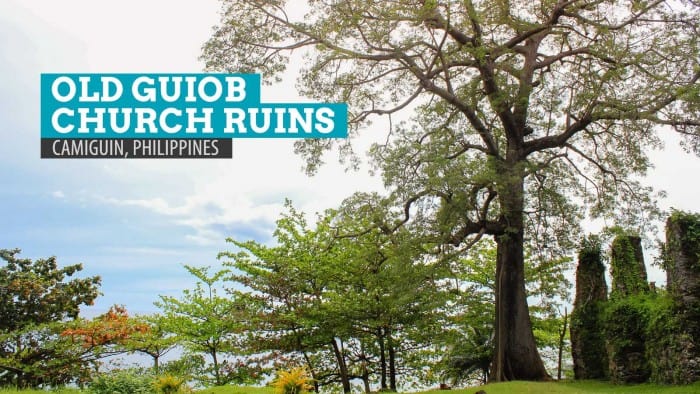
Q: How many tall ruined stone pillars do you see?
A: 3